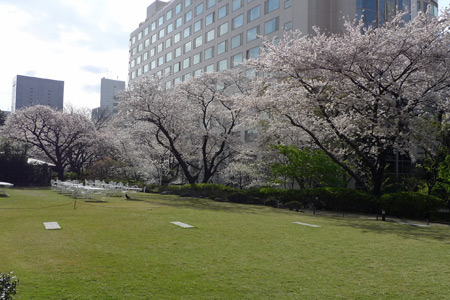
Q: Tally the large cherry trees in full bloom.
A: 3